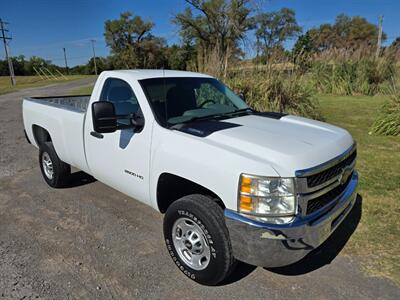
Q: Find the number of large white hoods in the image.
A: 1